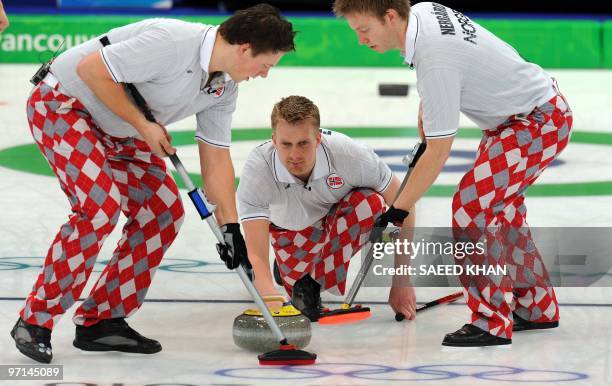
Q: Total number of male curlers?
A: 3